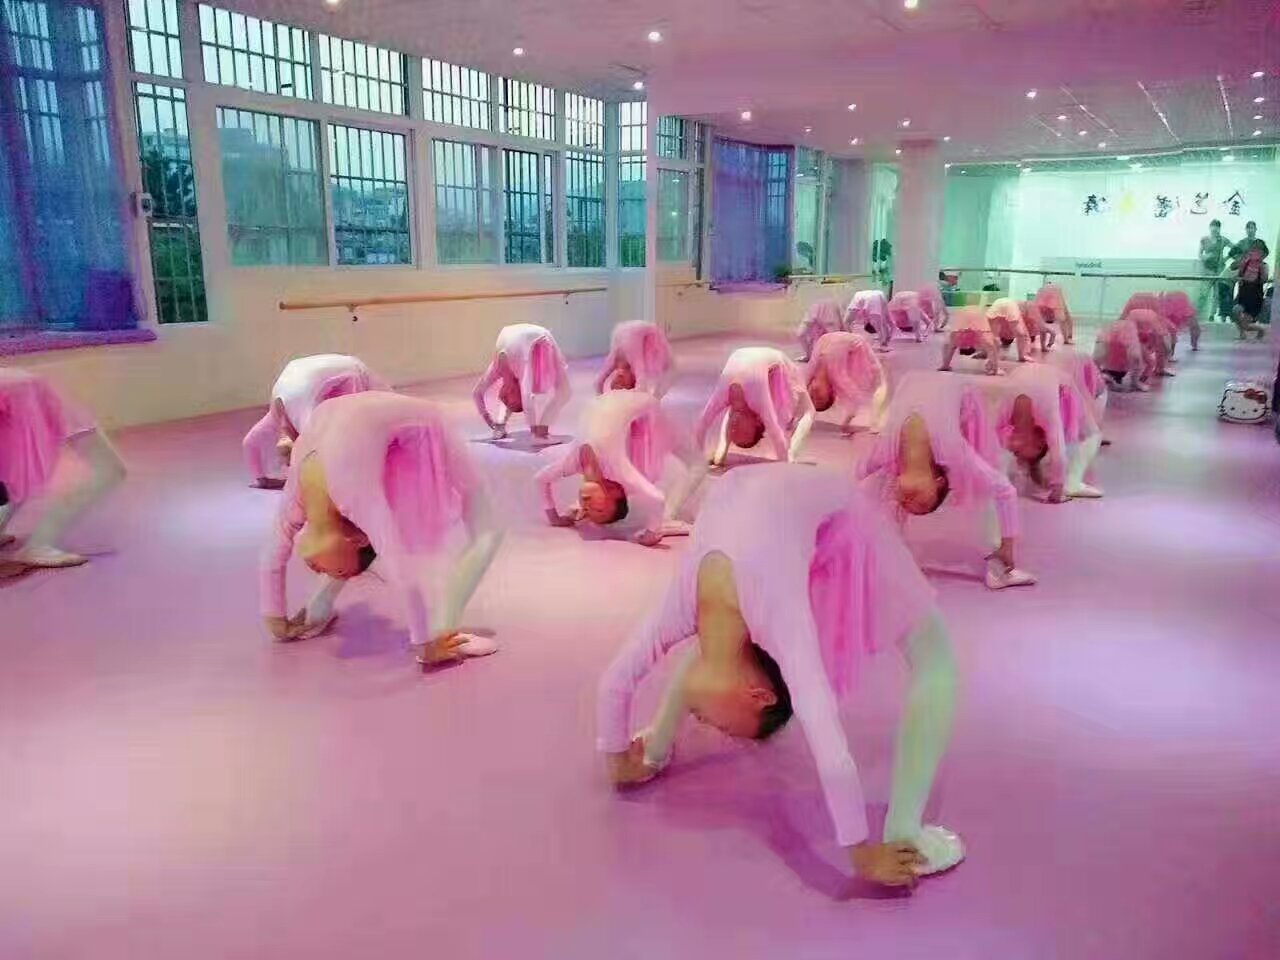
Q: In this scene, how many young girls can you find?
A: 12